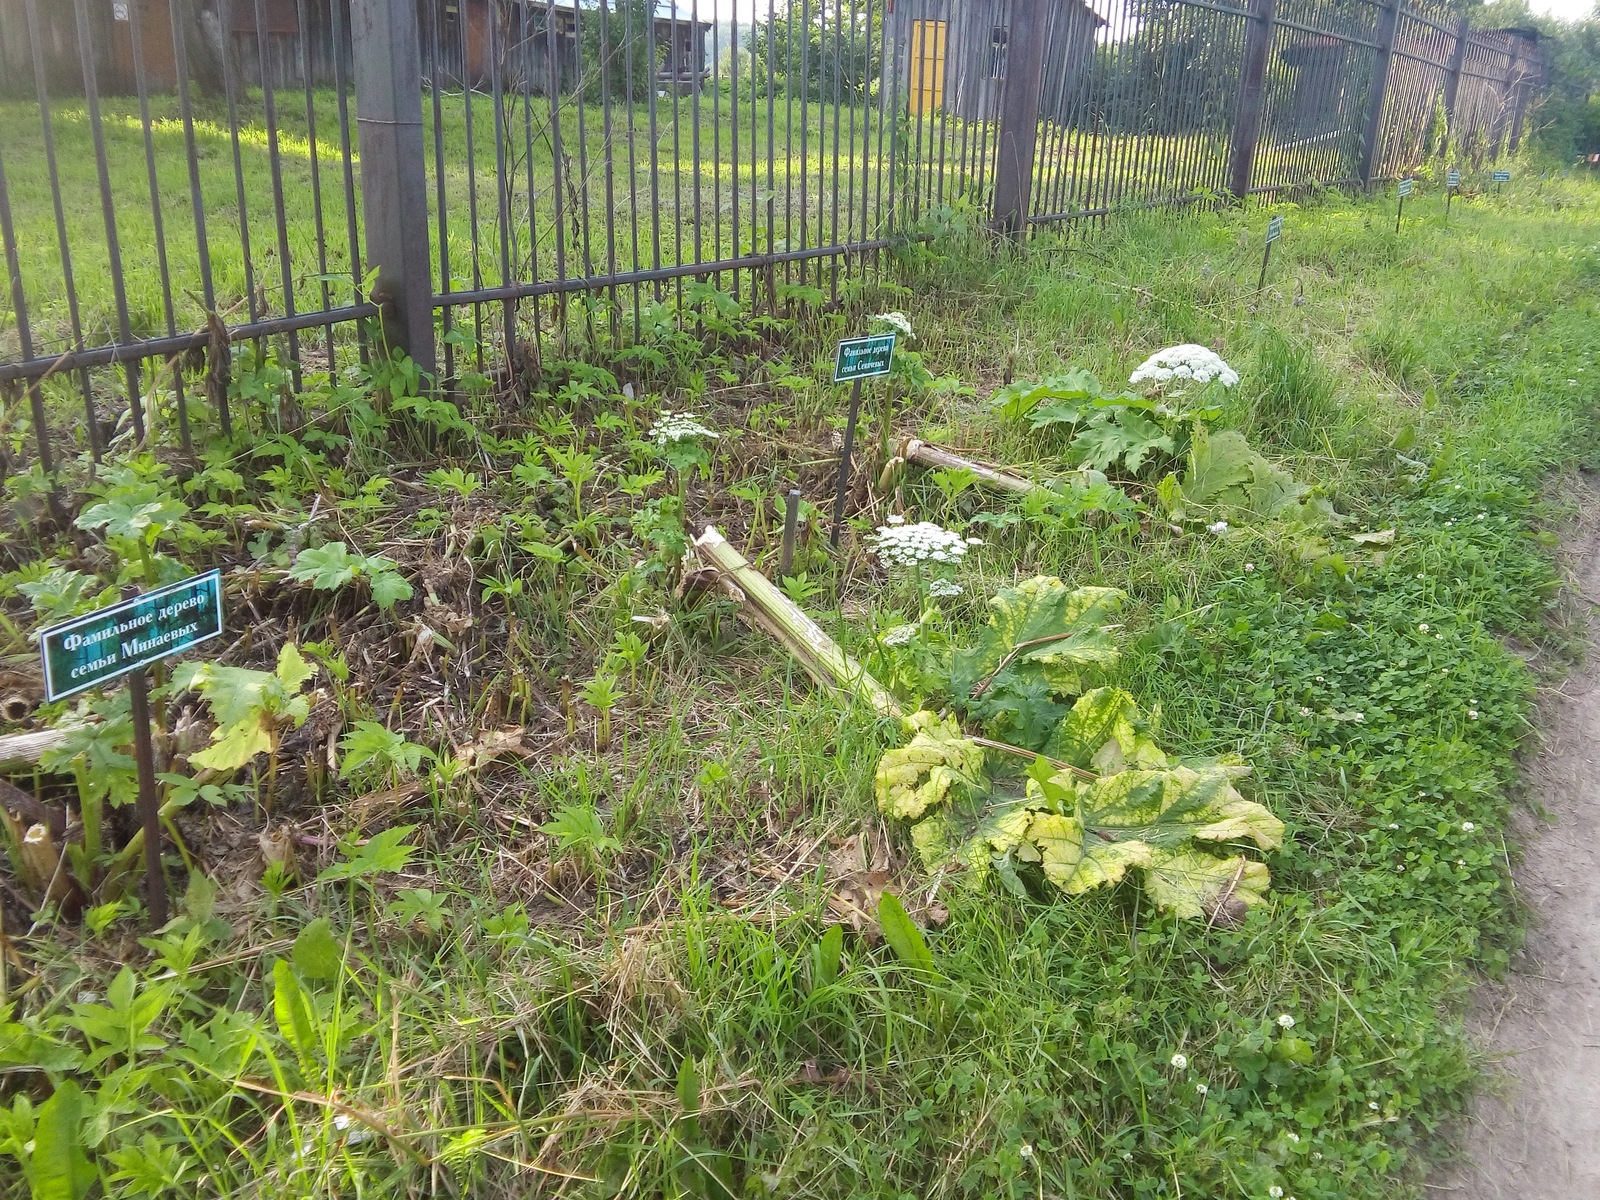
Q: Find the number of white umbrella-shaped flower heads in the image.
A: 6